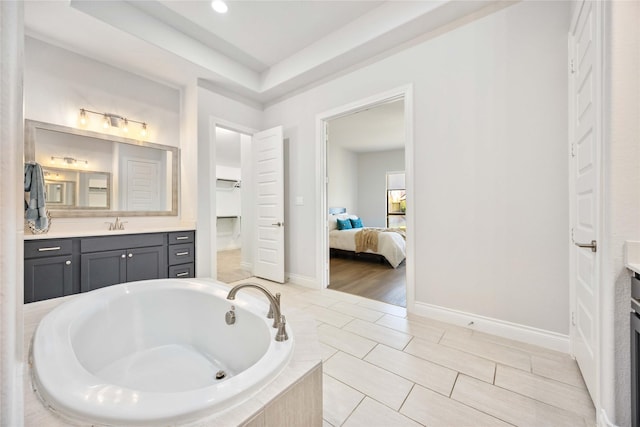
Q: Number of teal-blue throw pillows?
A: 2